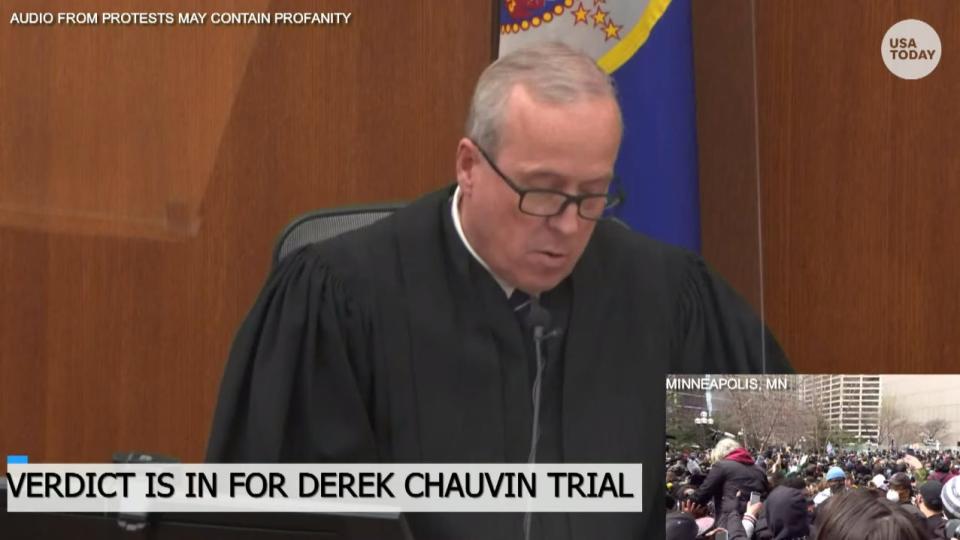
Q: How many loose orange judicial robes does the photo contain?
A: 0